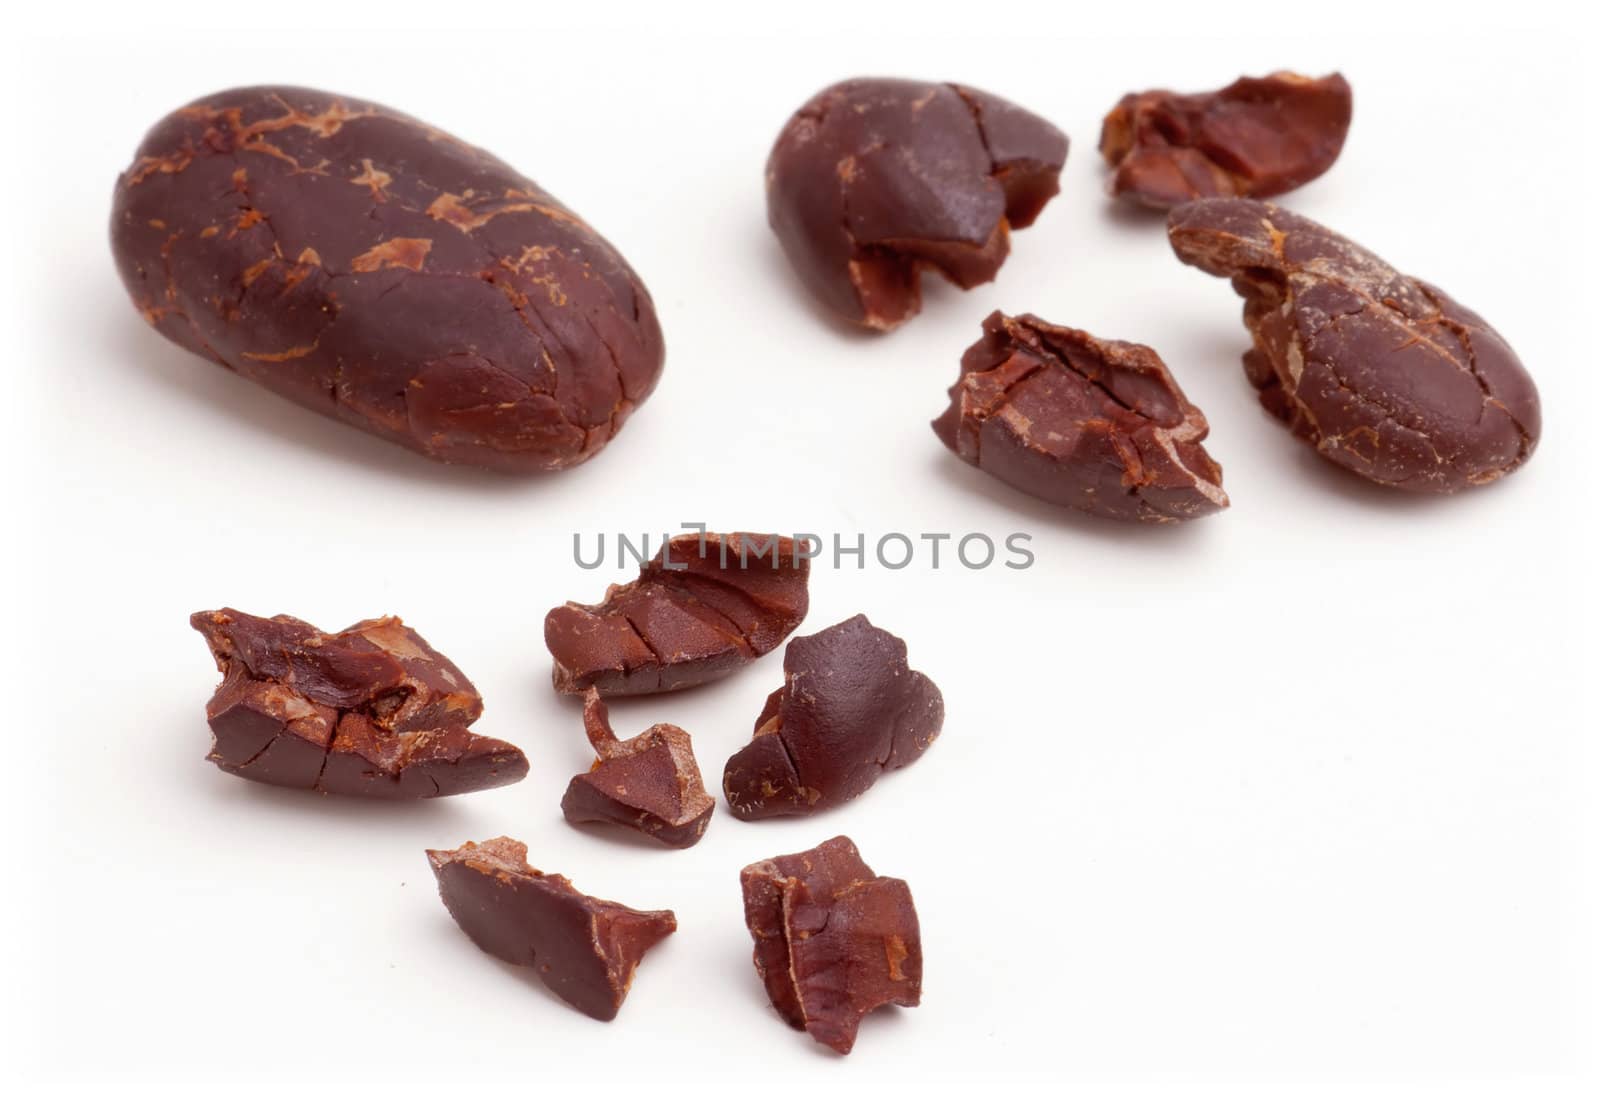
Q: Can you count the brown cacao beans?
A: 11